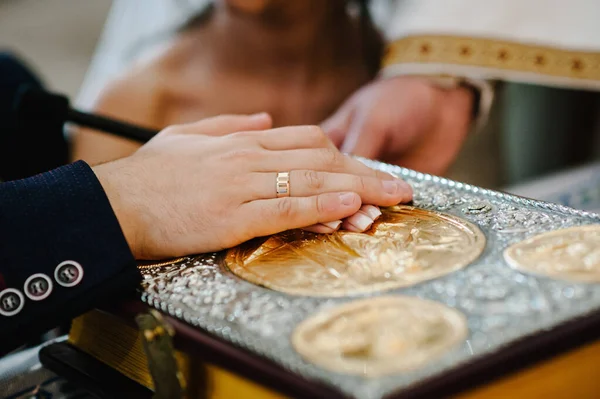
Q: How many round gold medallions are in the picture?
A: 3